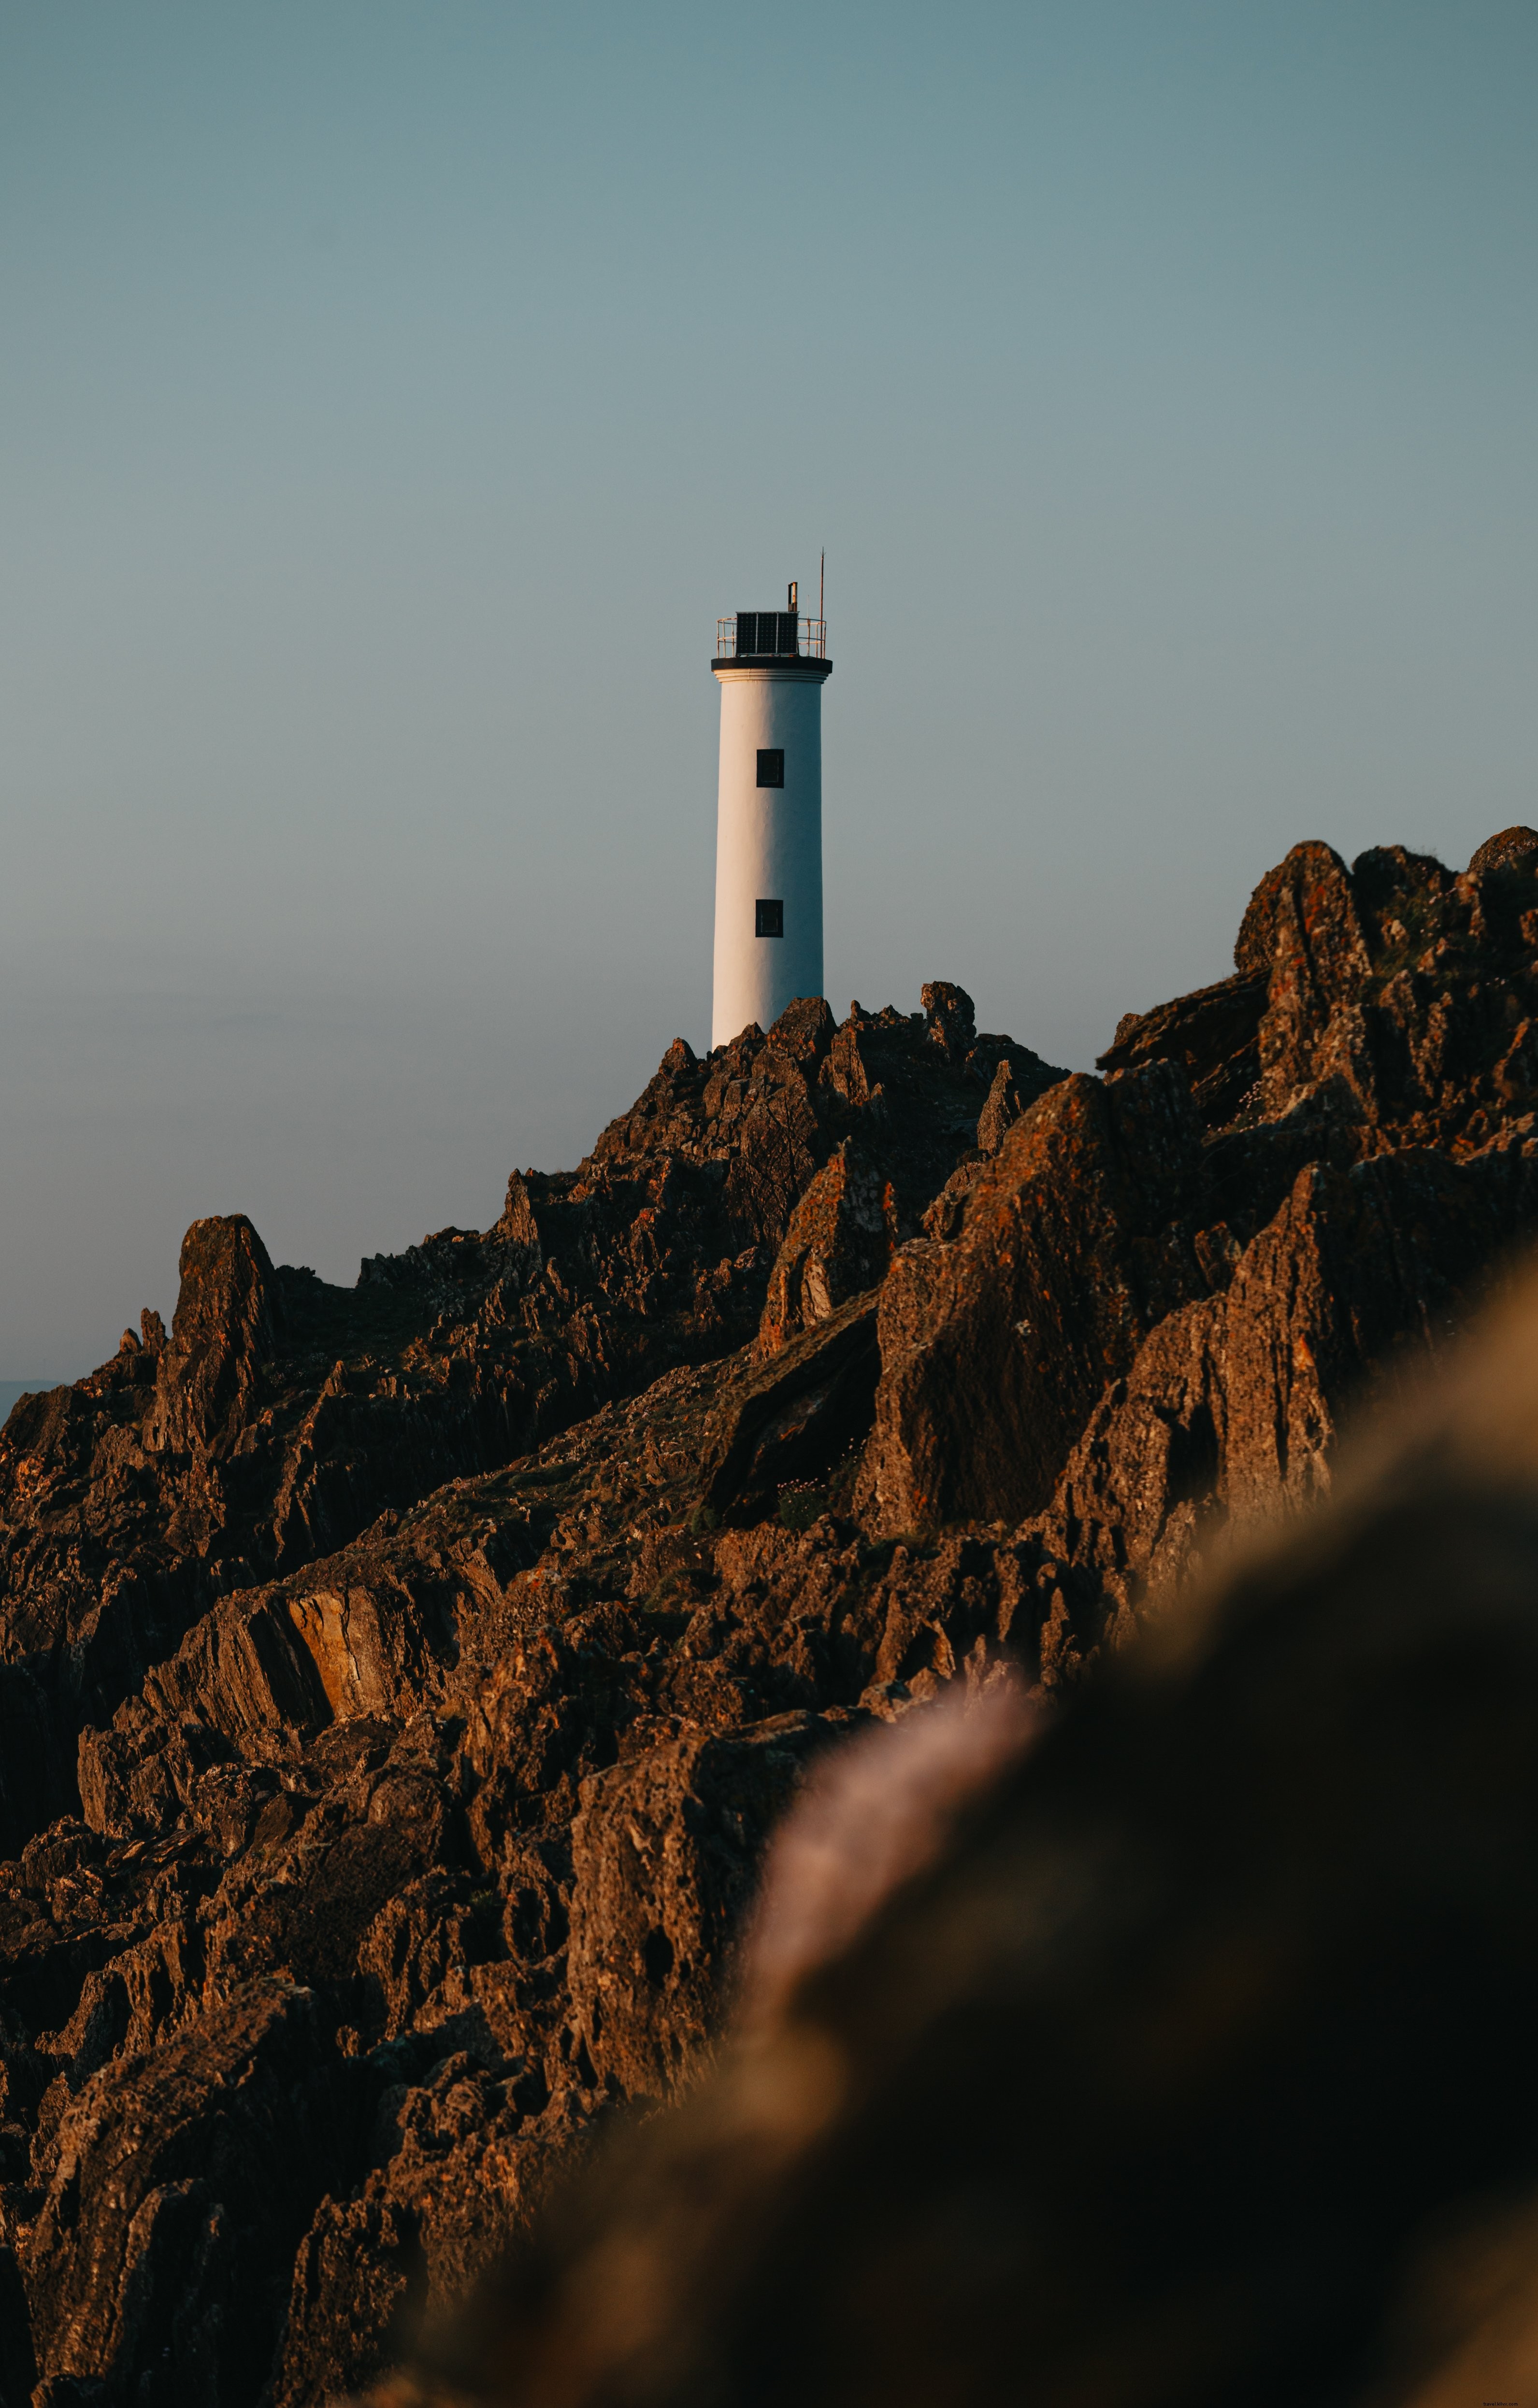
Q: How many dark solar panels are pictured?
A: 3